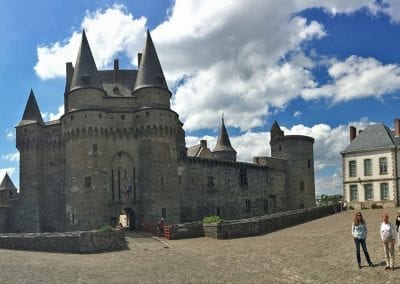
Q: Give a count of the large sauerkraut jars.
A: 0